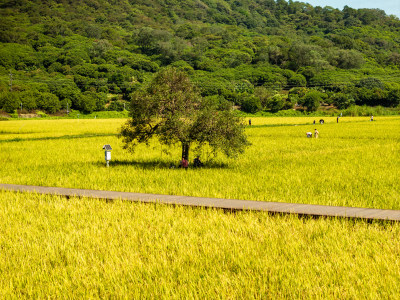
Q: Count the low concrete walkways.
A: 1